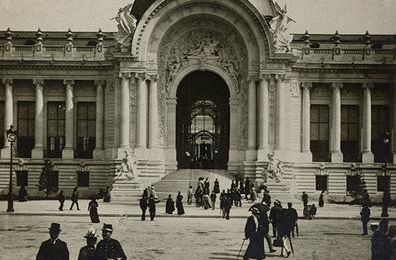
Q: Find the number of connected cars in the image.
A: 0